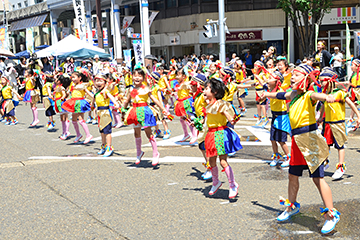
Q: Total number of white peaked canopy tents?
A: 1